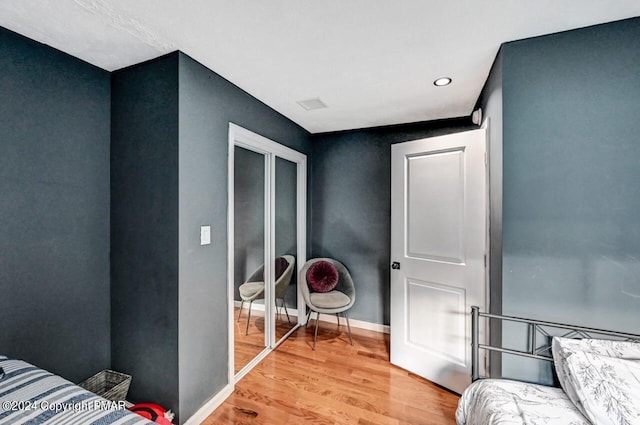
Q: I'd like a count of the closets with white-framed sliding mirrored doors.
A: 1